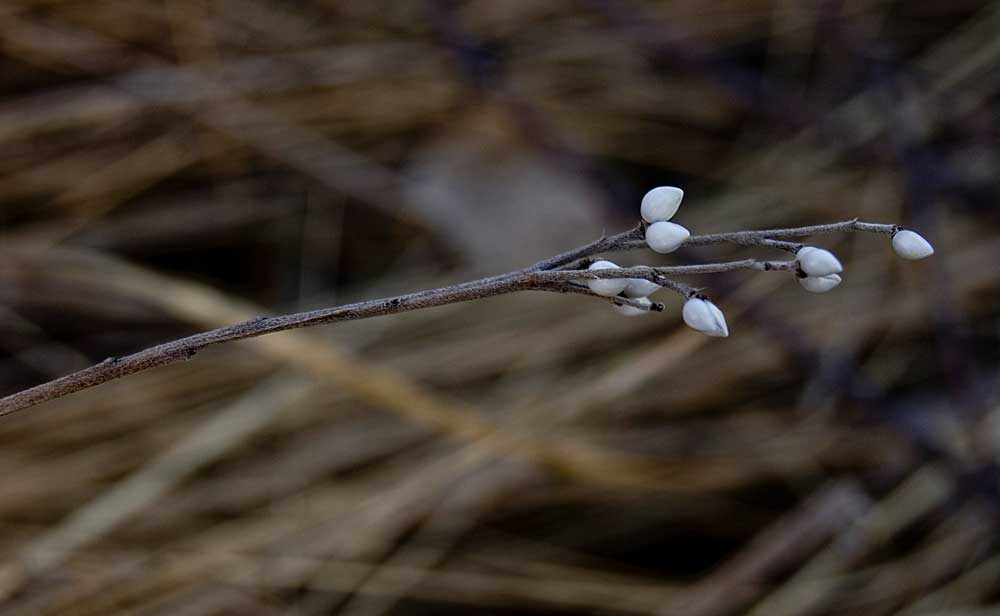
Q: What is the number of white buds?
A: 9